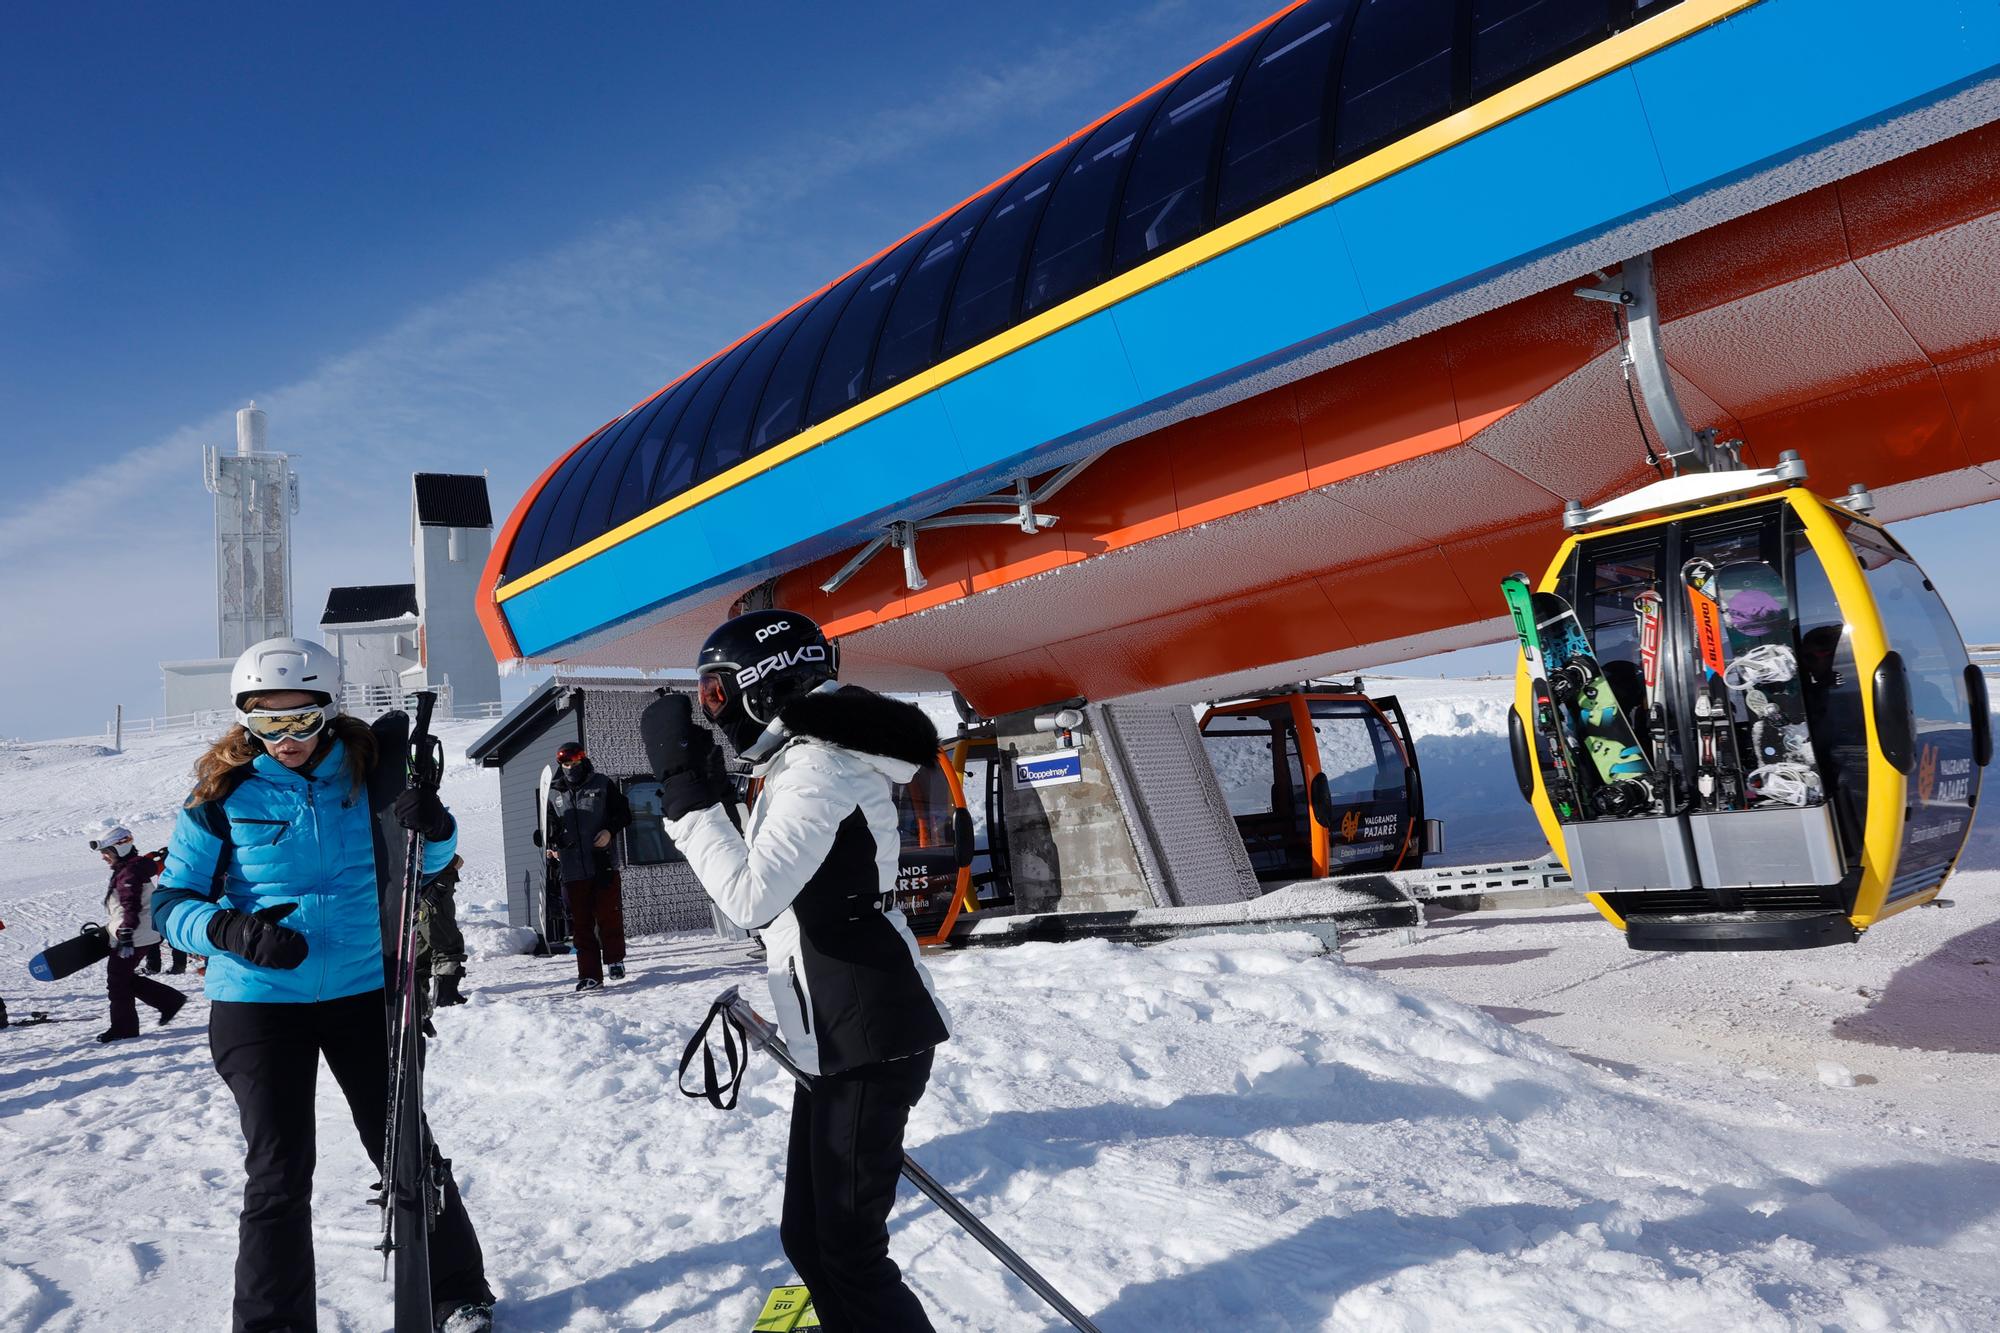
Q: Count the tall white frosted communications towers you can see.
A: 1